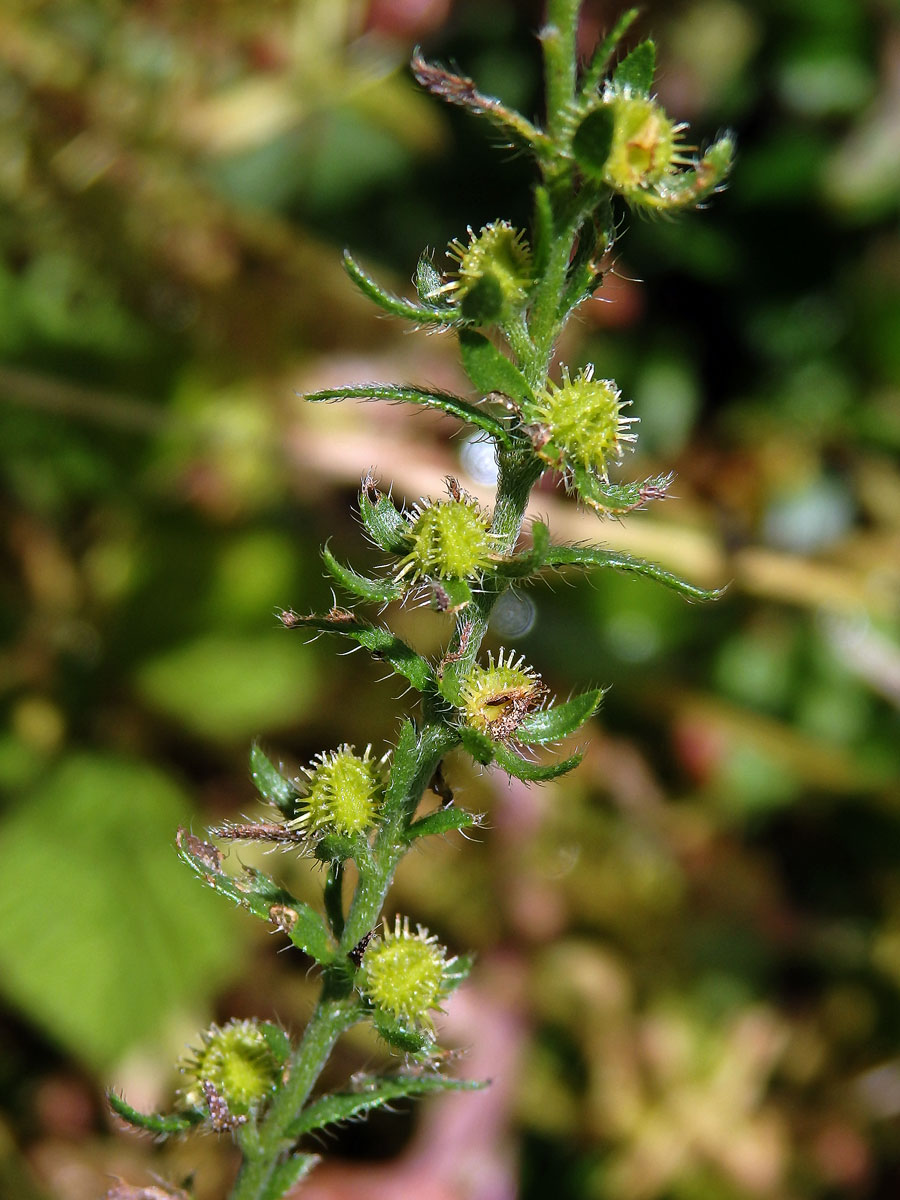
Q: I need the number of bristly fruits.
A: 8